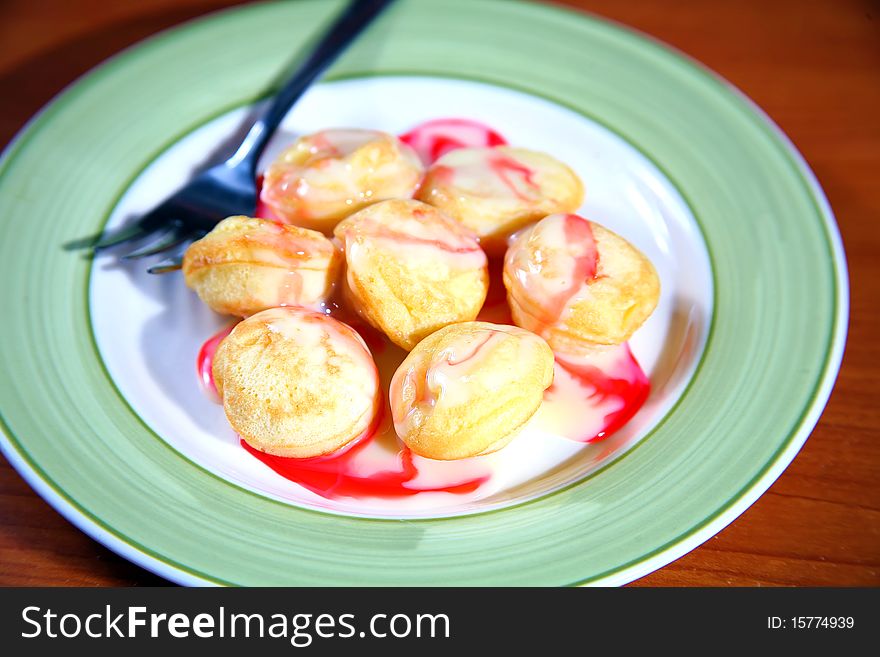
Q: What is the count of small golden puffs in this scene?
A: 7